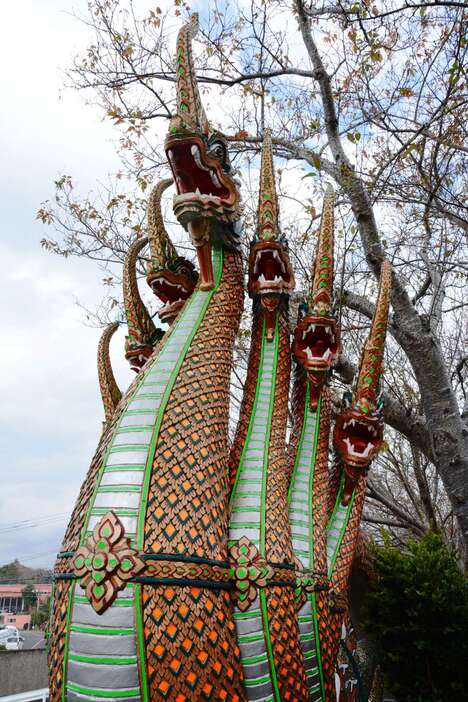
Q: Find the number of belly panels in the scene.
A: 4